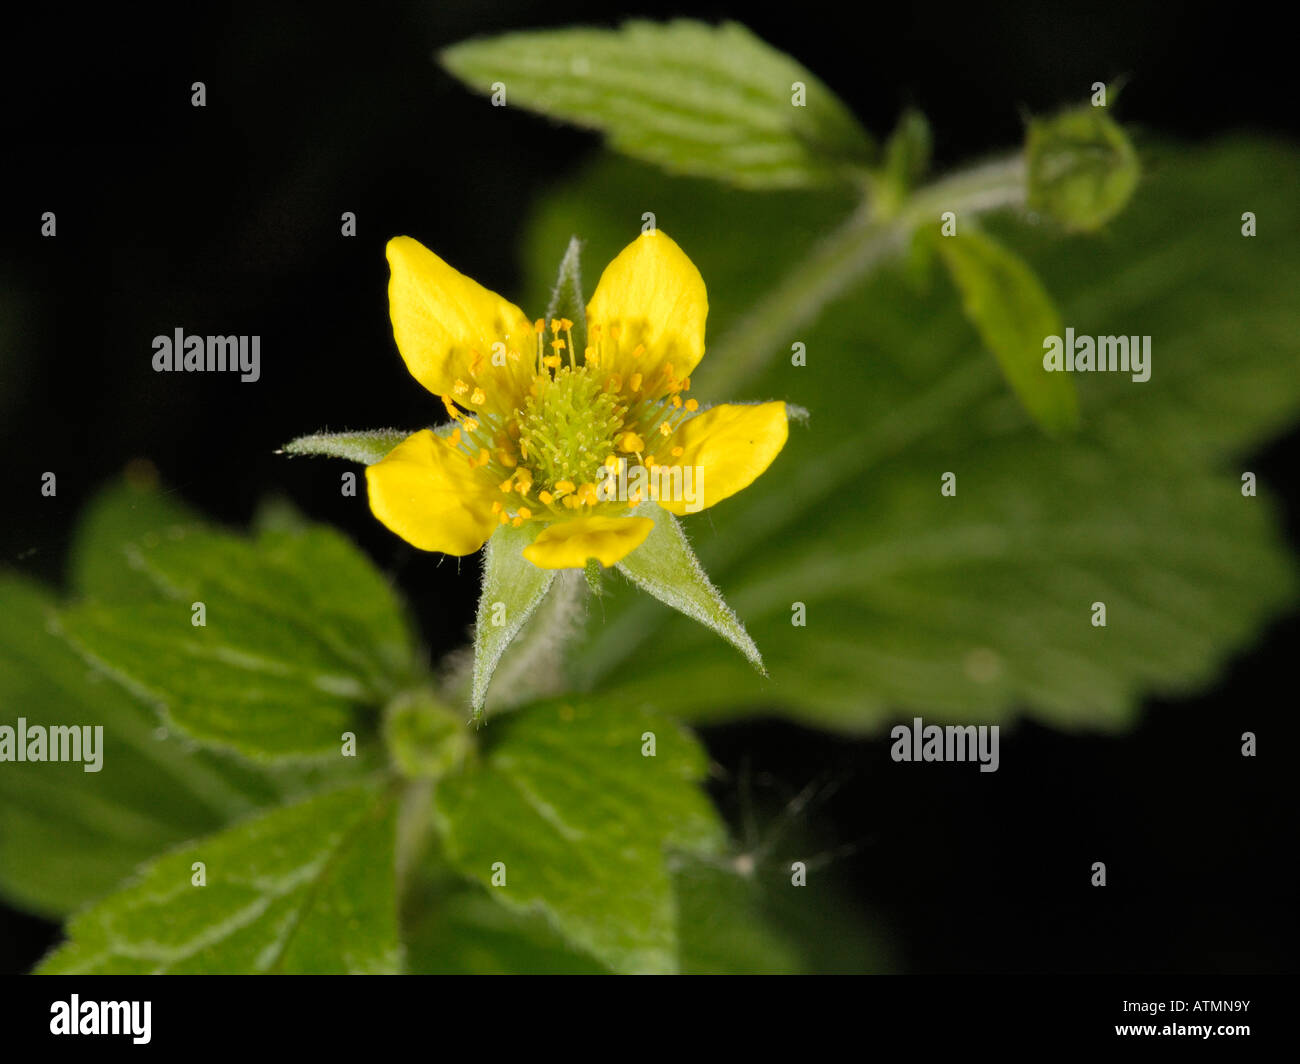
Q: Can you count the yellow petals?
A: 5